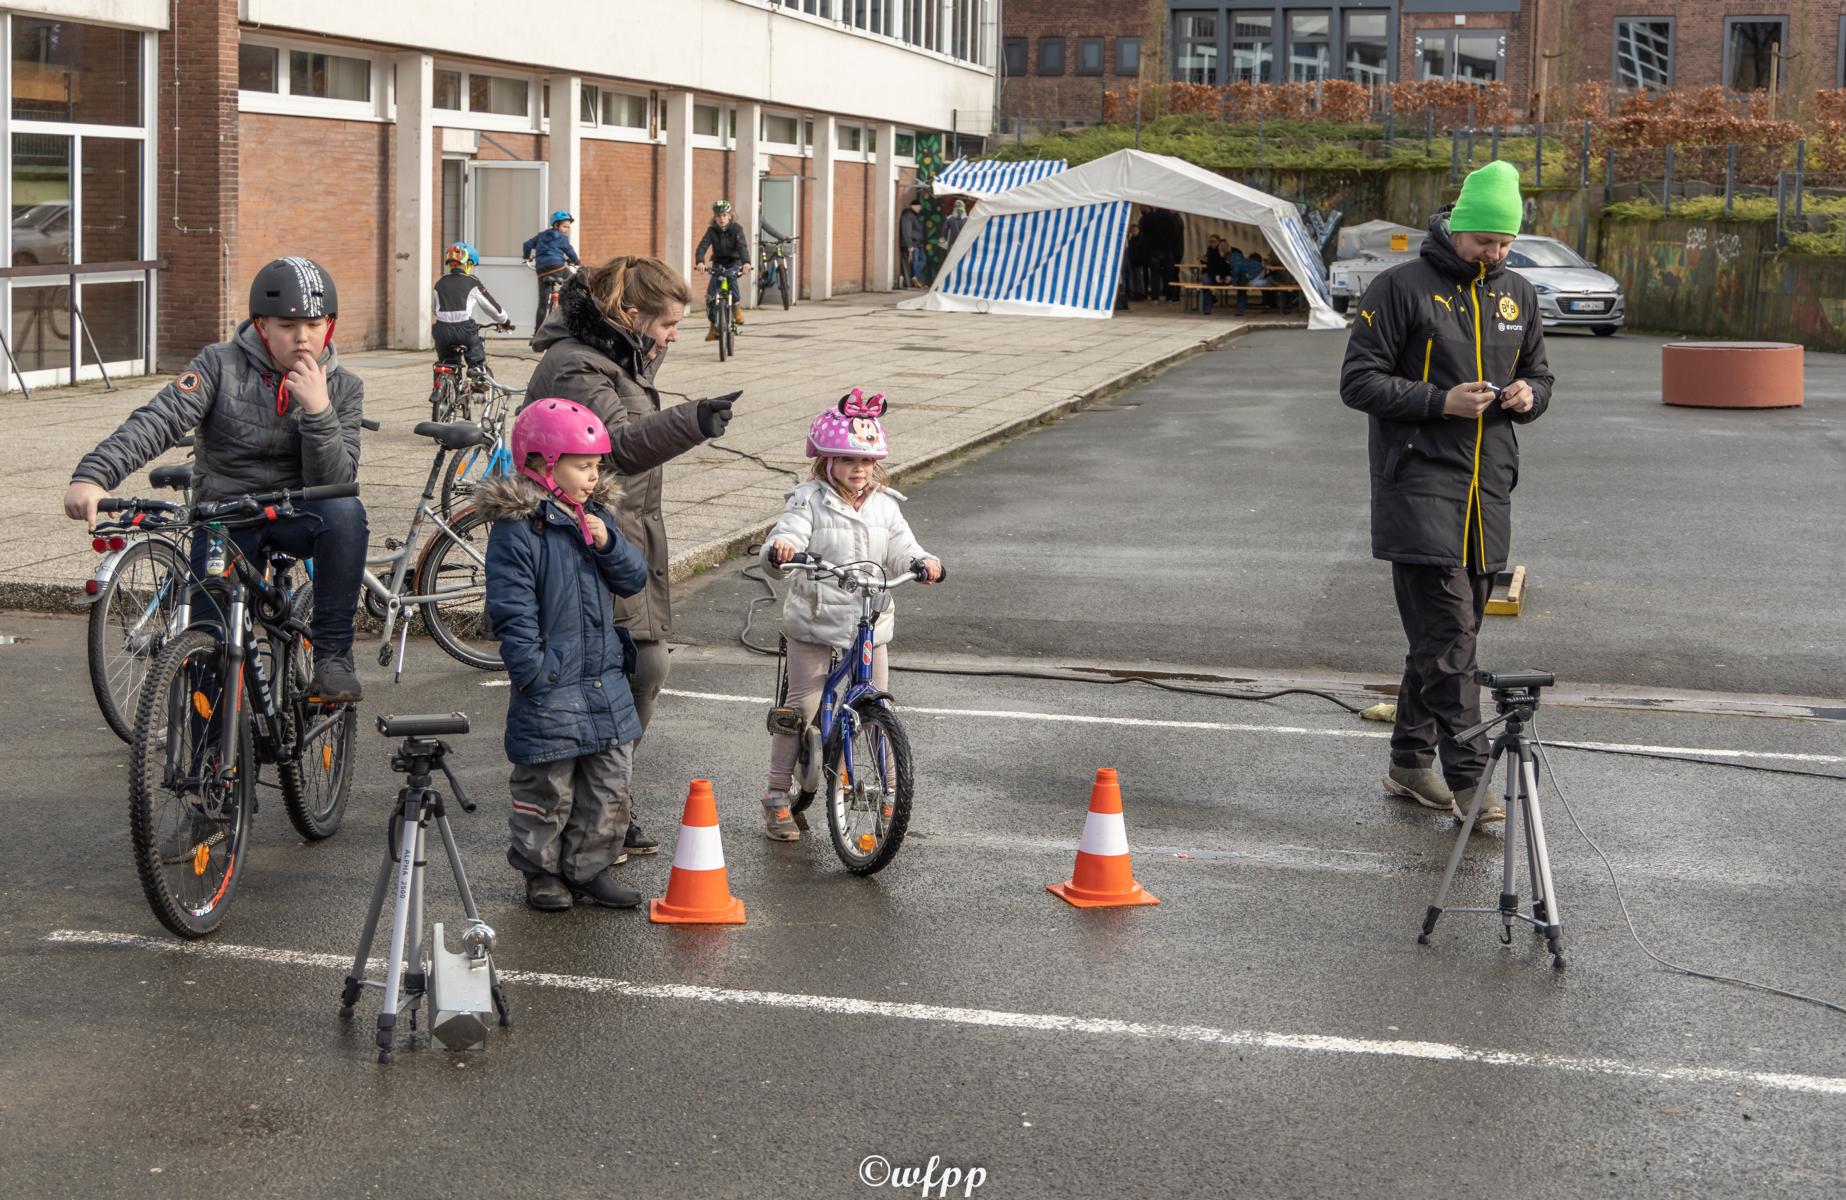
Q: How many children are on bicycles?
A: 5